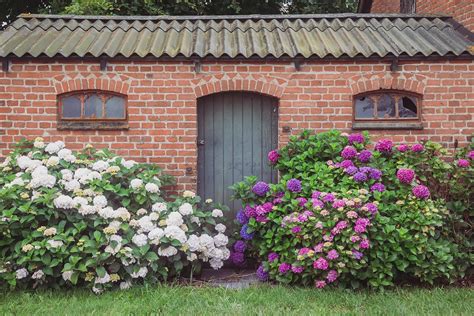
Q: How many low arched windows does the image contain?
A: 2